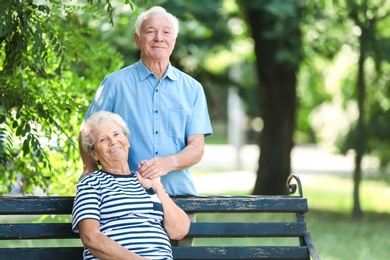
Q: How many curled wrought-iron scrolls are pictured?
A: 1